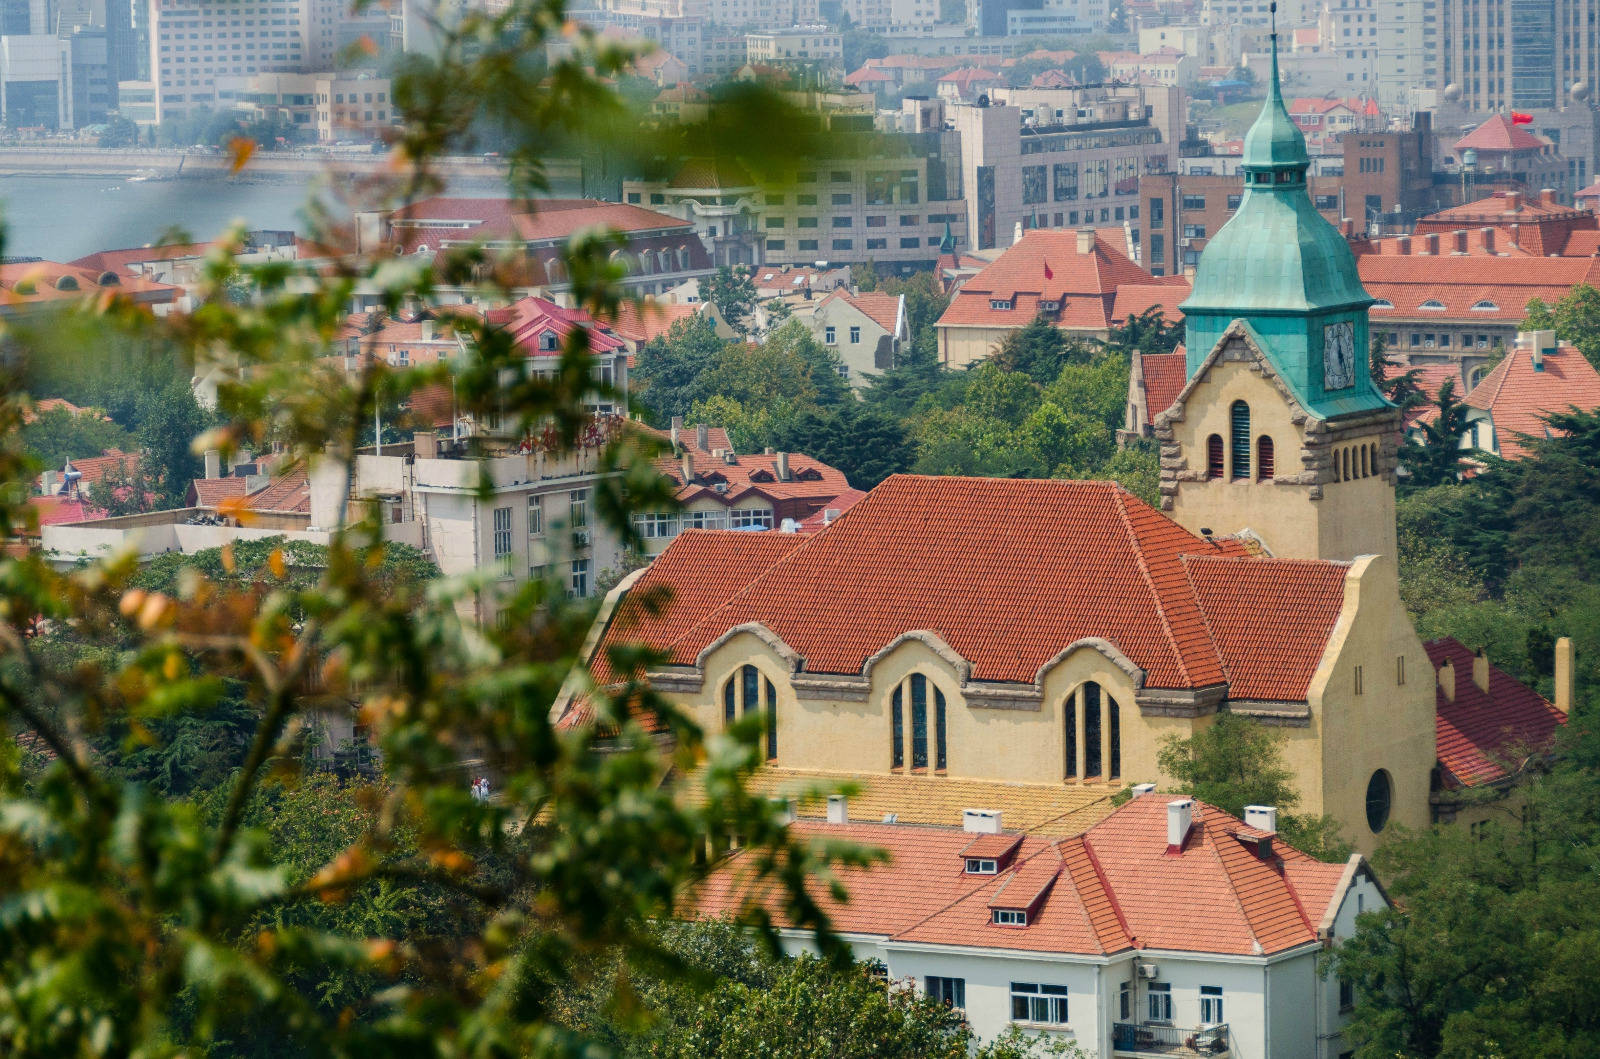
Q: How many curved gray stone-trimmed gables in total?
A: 3